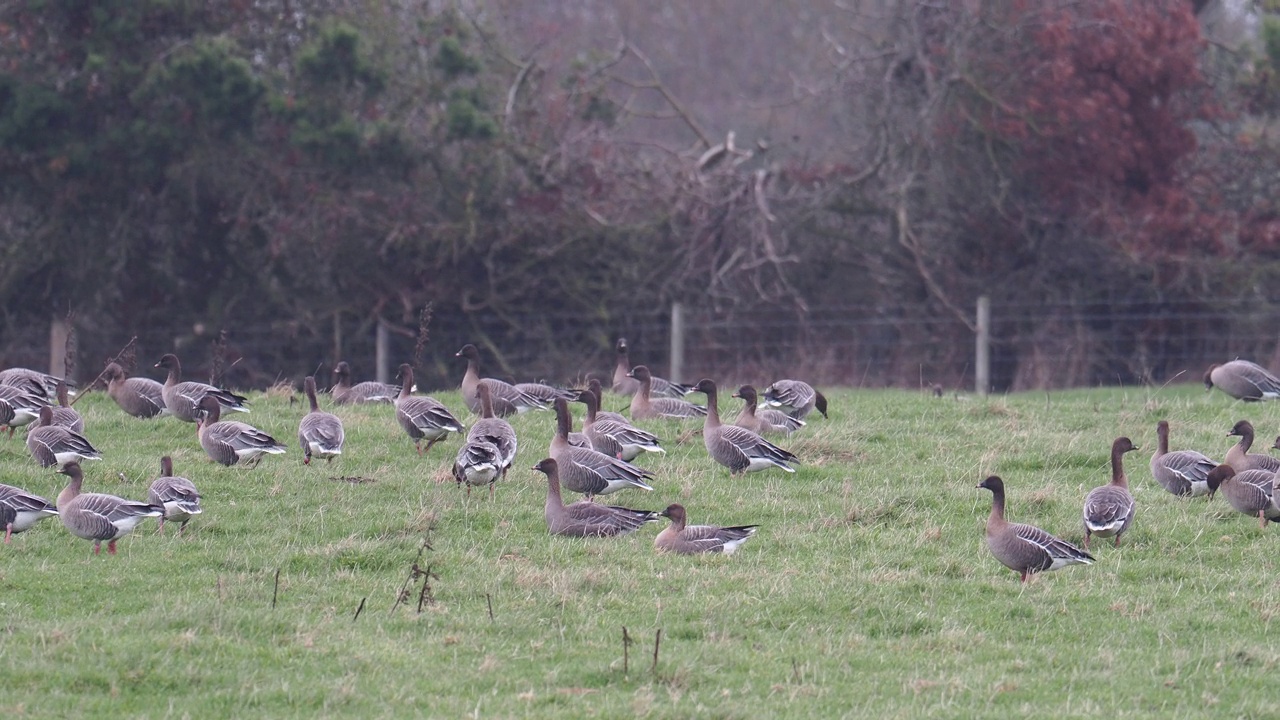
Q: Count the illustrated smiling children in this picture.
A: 0